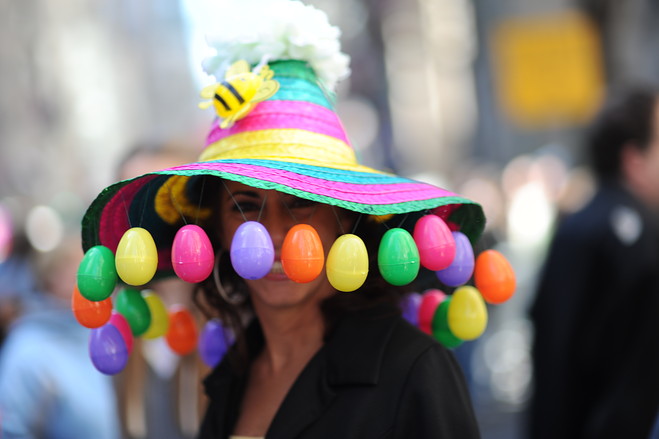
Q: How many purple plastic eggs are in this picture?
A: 5